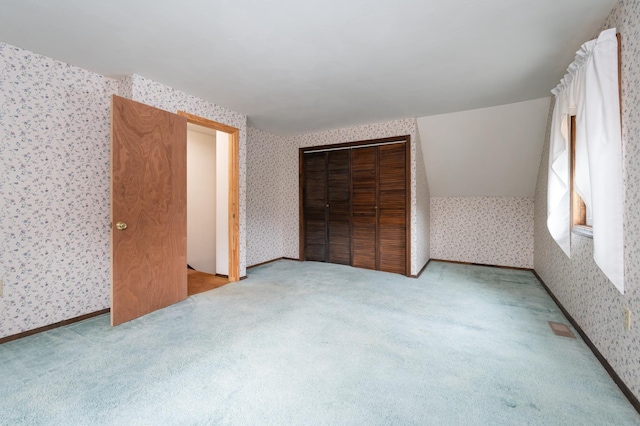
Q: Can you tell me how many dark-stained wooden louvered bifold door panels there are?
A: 4